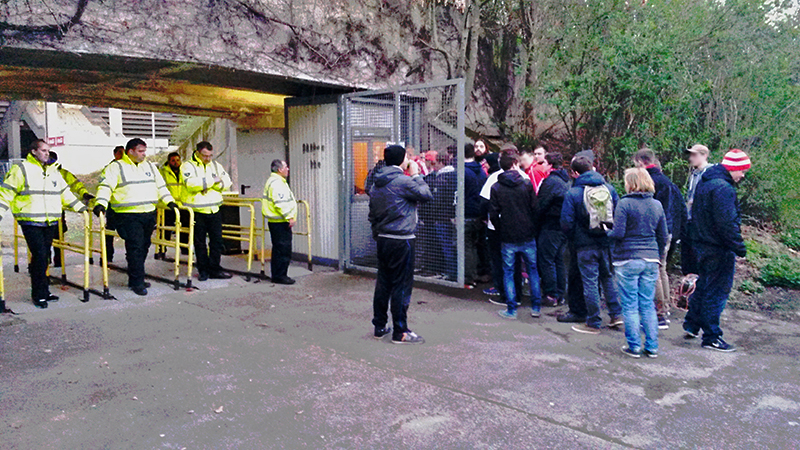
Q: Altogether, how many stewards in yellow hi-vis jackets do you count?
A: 7